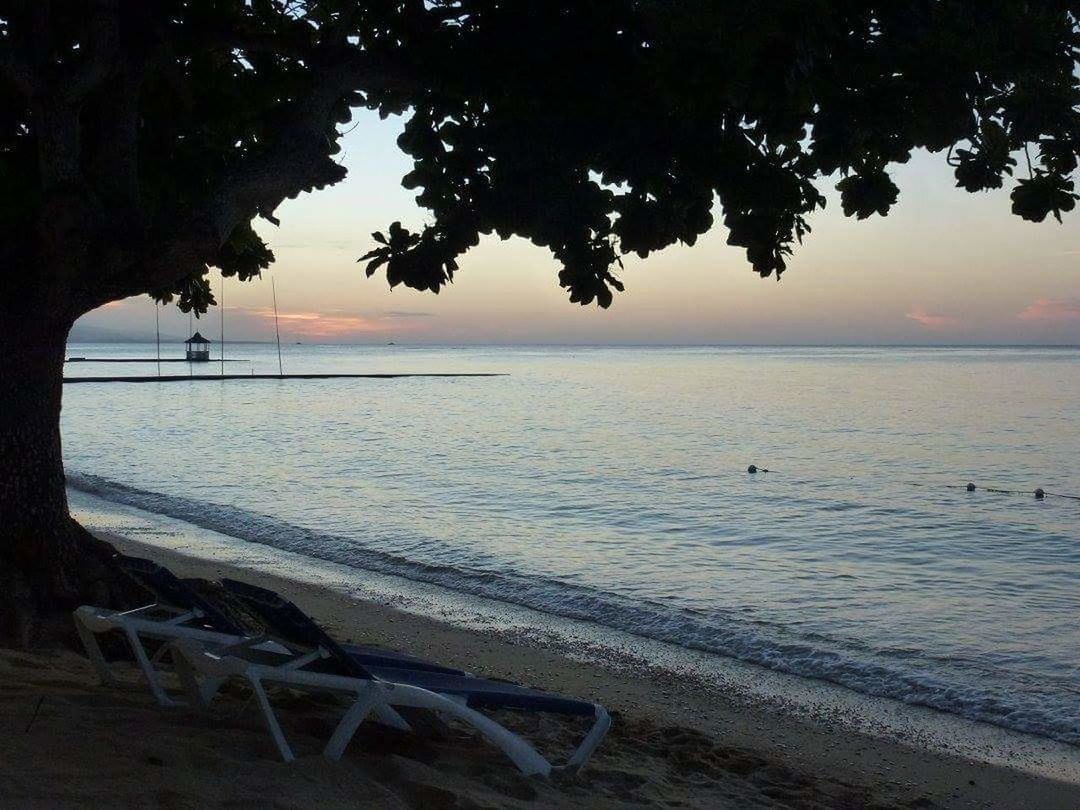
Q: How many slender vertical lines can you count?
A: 4